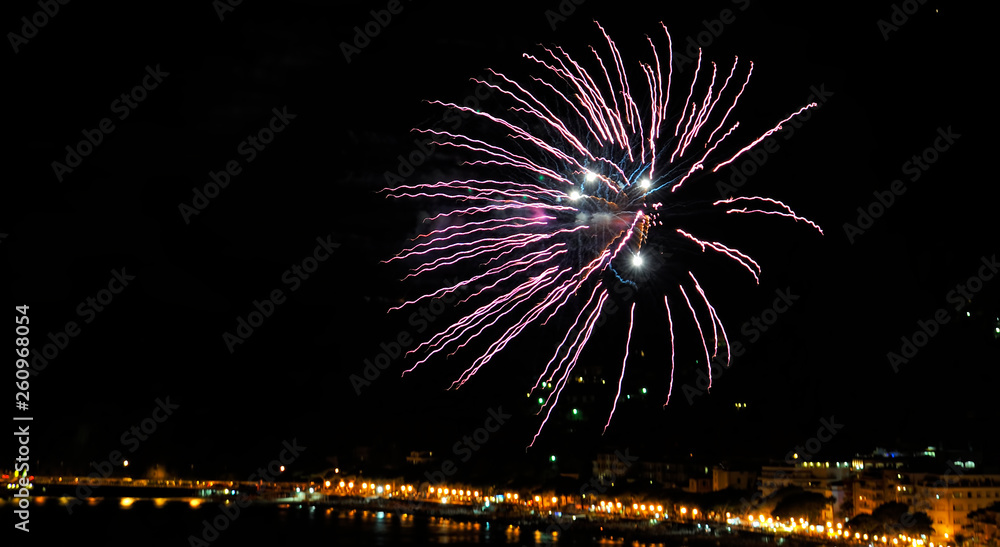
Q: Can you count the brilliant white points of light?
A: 4